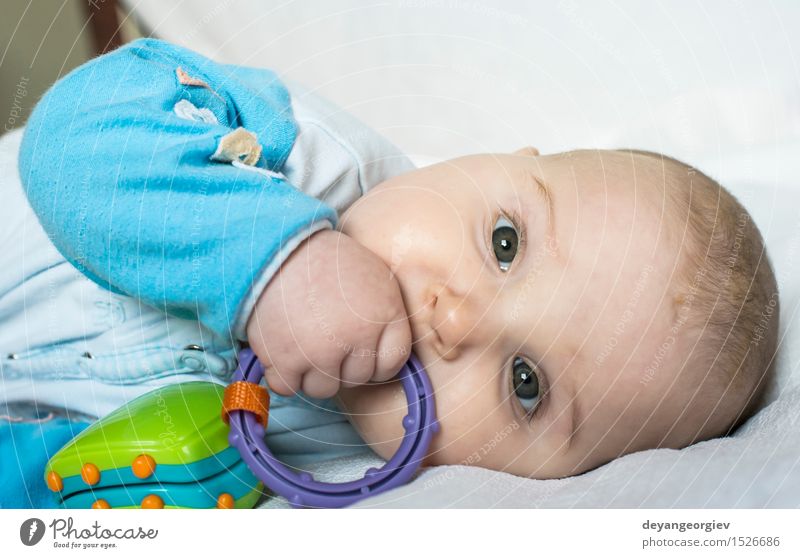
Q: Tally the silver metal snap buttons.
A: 3